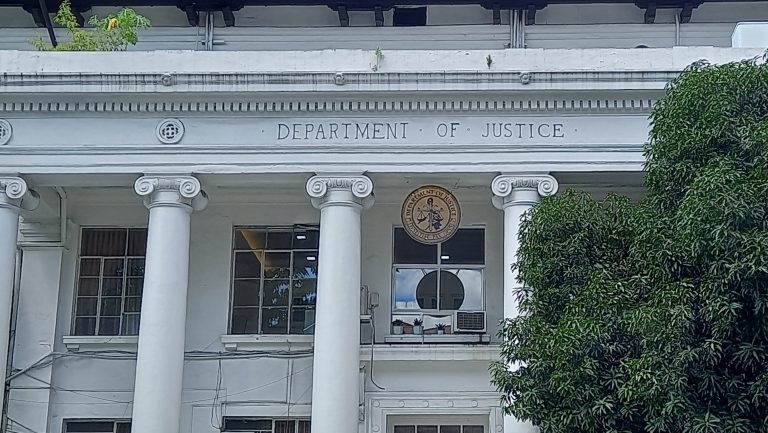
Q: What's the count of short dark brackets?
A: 10